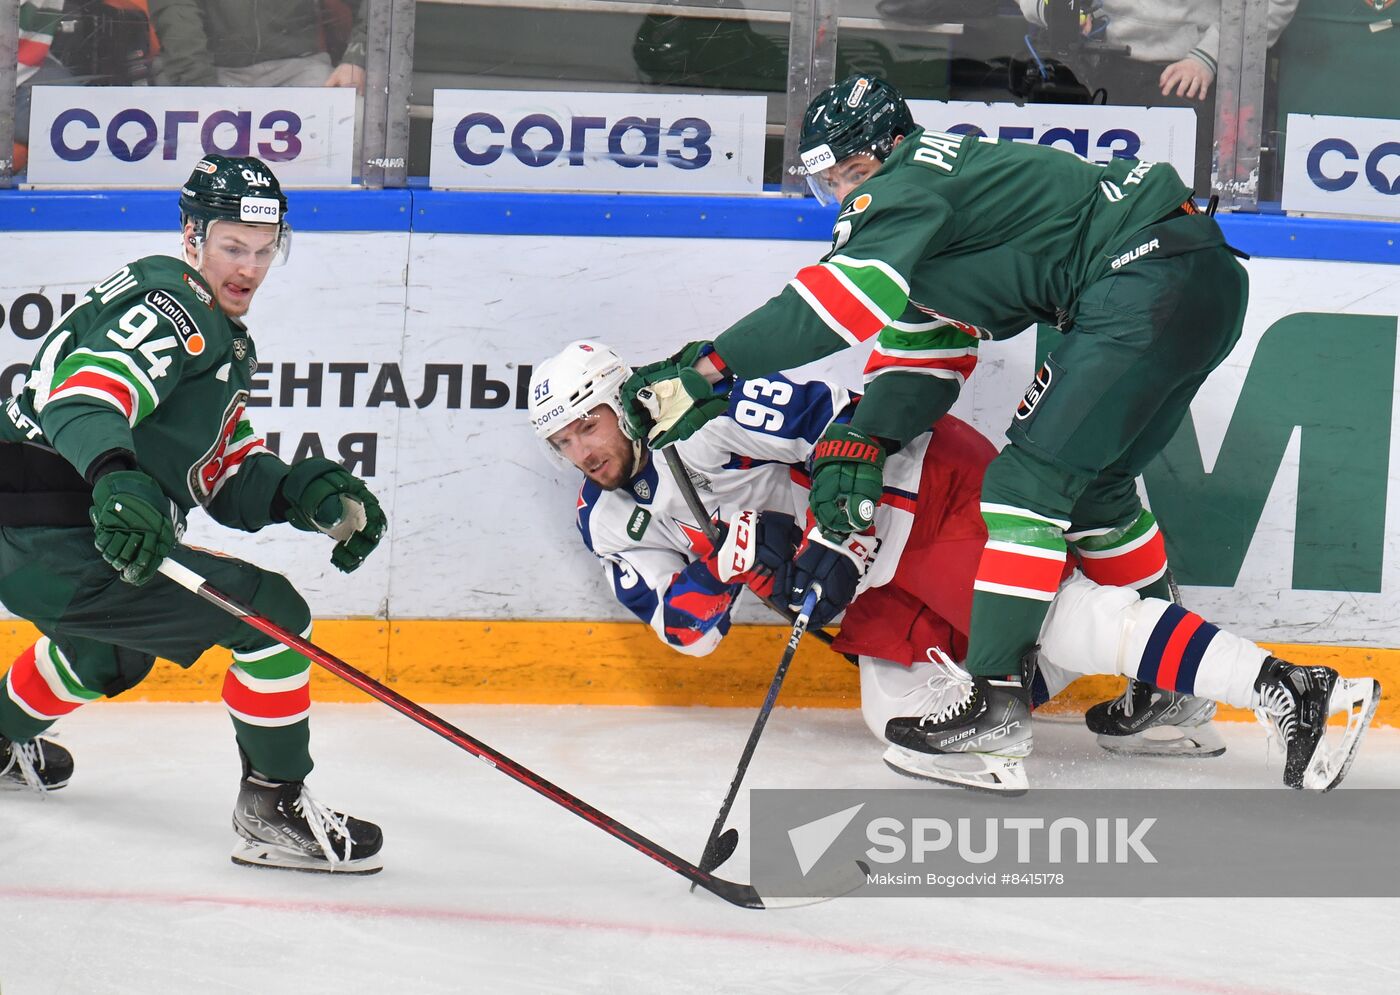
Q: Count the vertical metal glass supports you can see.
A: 4